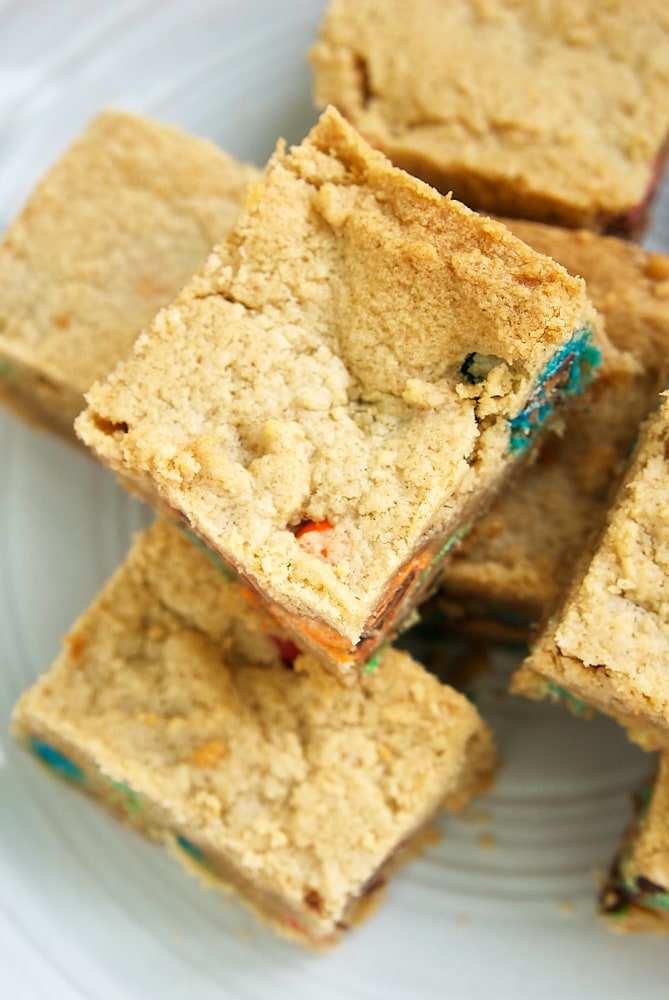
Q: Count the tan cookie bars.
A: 7